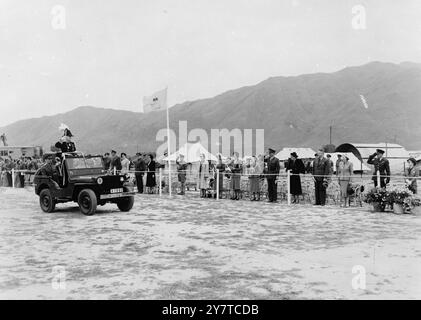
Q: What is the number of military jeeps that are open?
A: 1